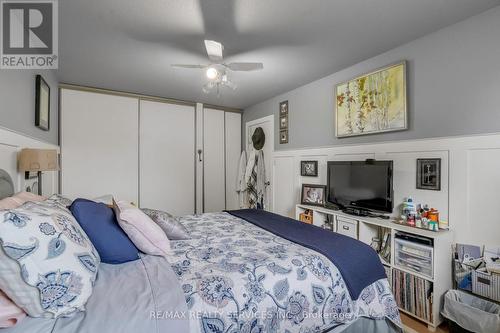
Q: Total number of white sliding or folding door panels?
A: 4